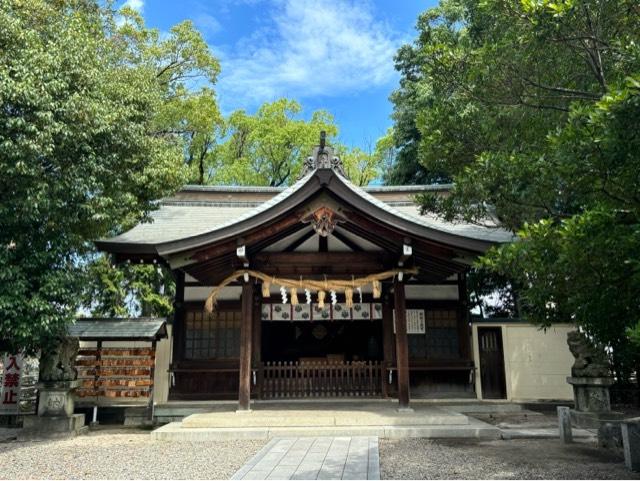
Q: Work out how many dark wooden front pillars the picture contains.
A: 2